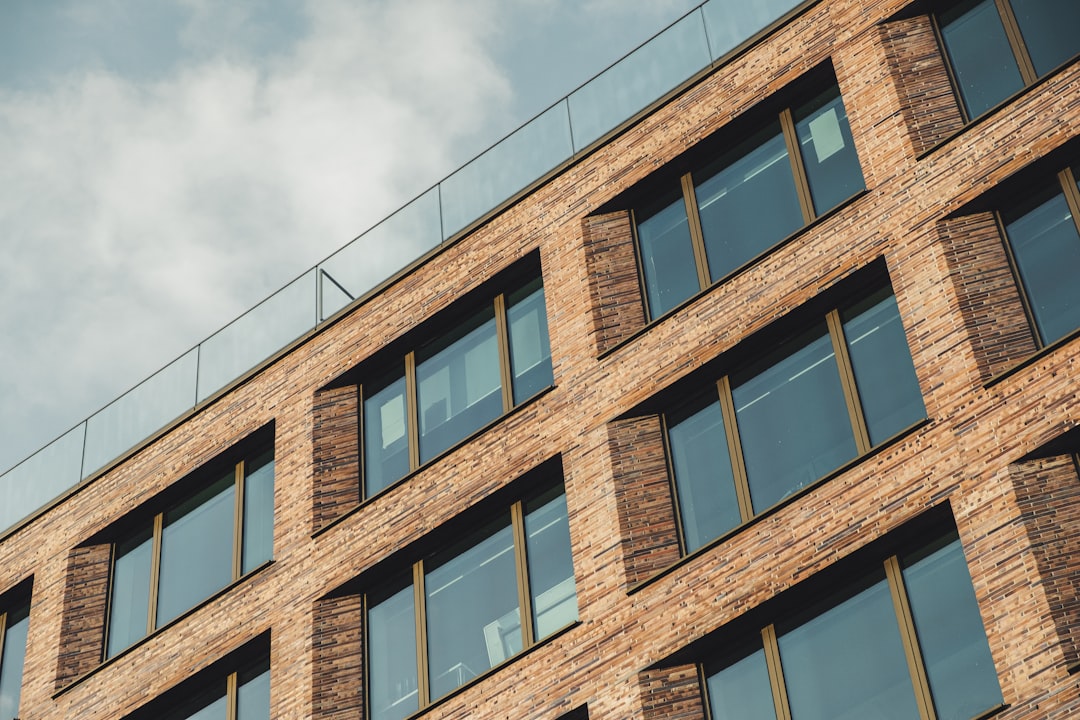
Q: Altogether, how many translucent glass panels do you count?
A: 7